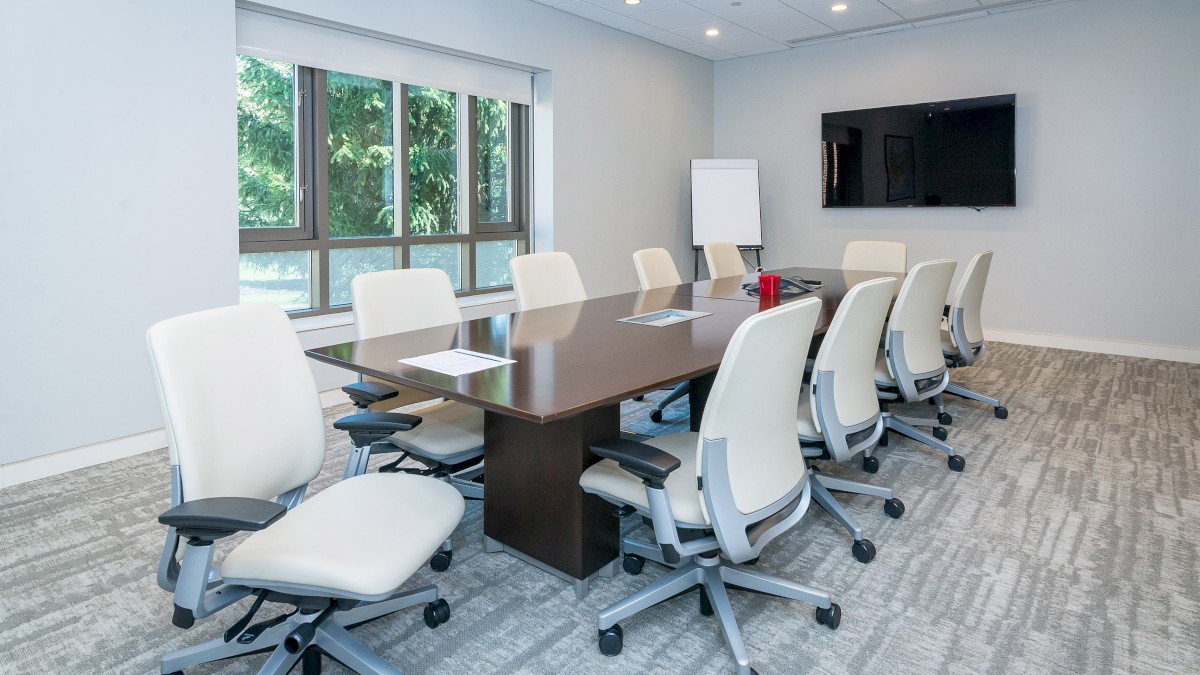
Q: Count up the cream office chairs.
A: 10